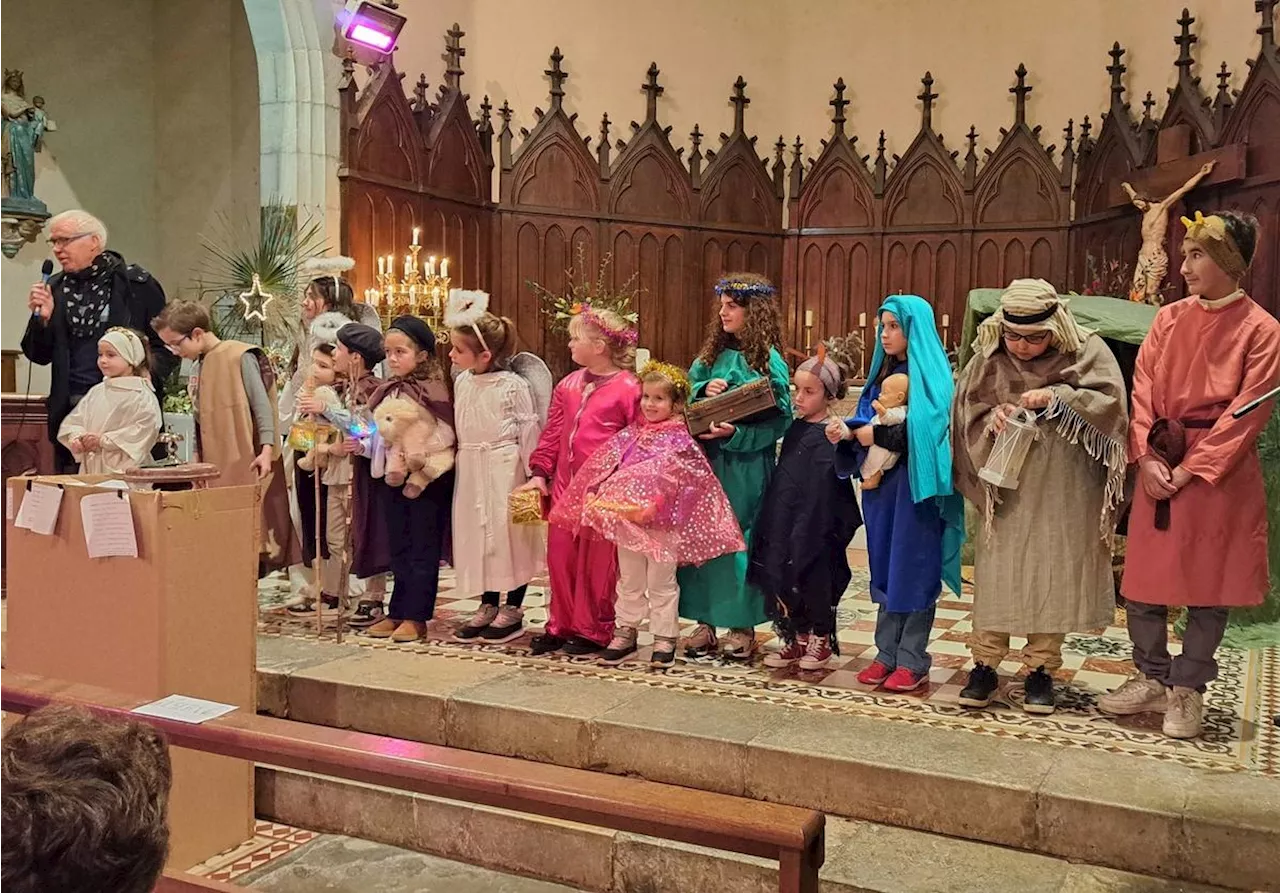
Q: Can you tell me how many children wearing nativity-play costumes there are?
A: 14